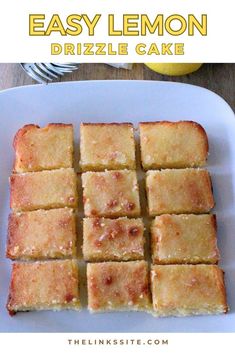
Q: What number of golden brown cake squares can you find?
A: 12